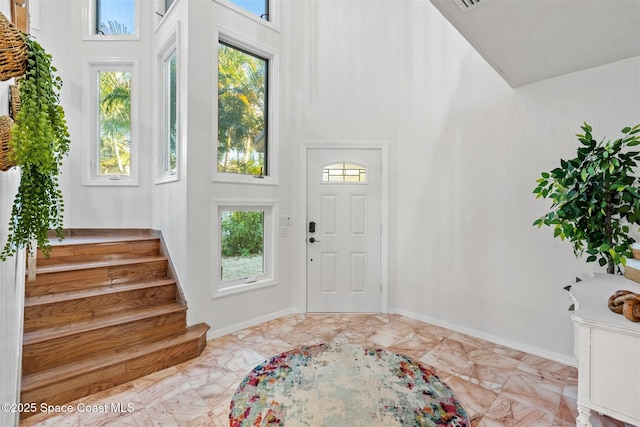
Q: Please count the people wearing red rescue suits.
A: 0